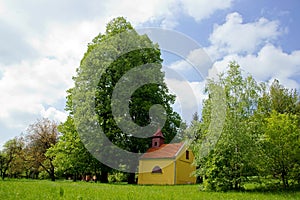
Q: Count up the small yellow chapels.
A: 1